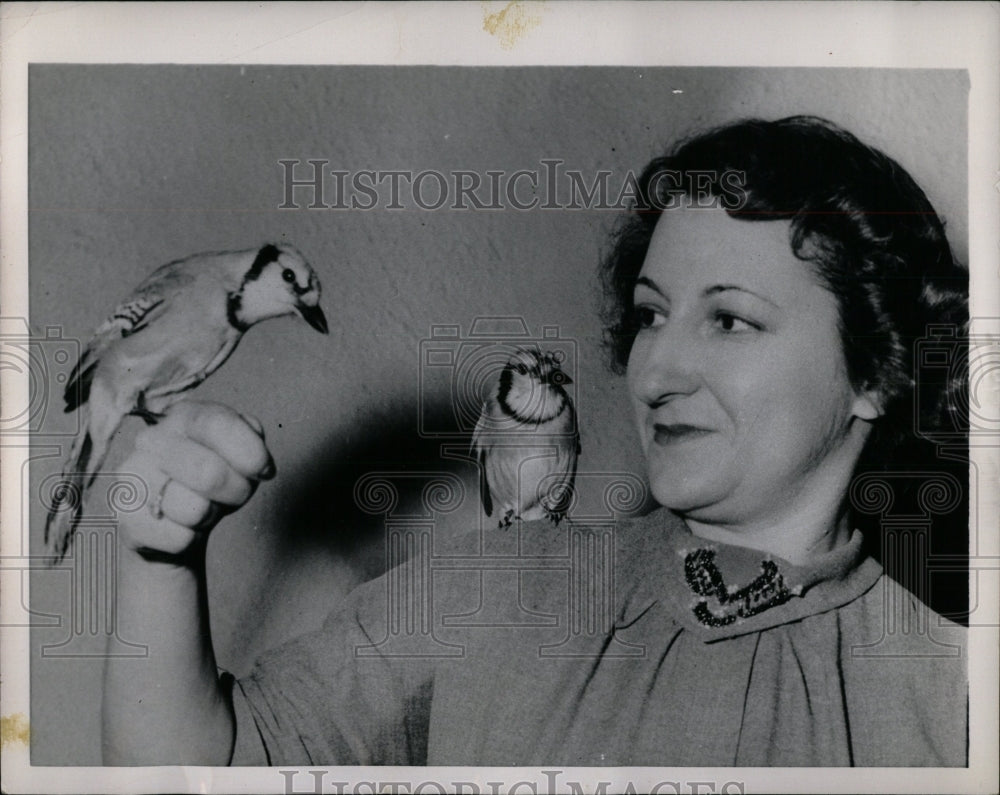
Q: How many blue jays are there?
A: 2